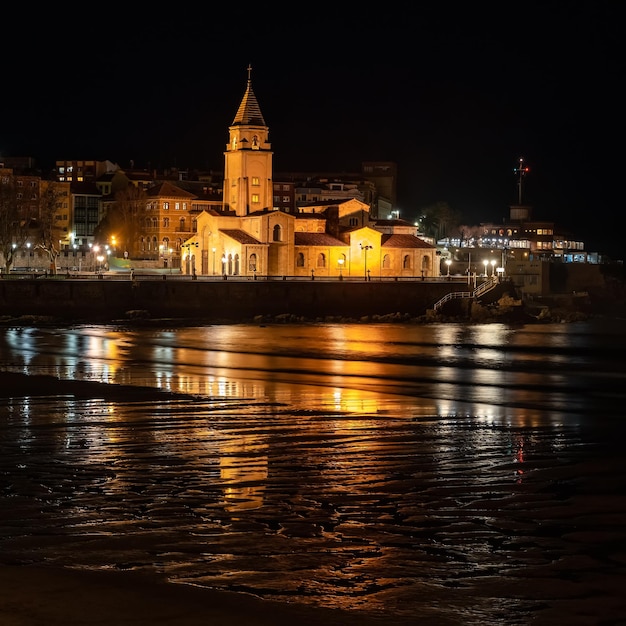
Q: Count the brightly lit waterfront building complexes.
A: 1